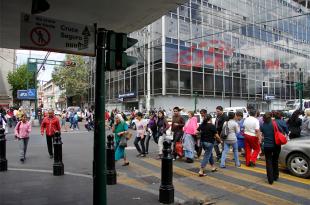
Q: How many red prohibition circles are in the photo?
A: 1